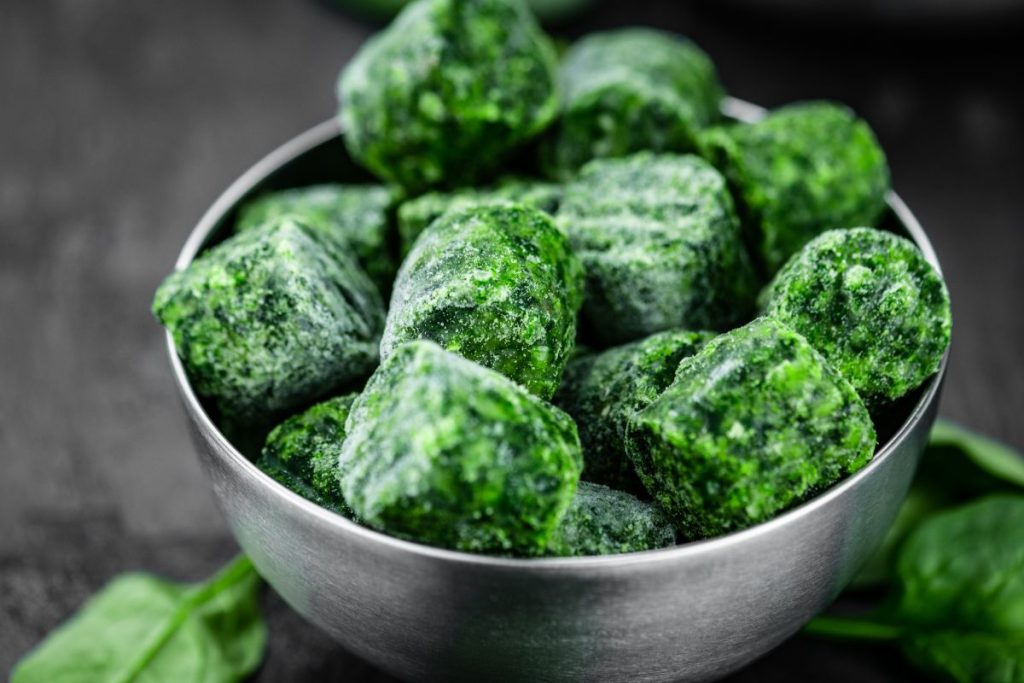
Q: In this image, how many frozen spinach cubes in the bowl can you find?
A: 14